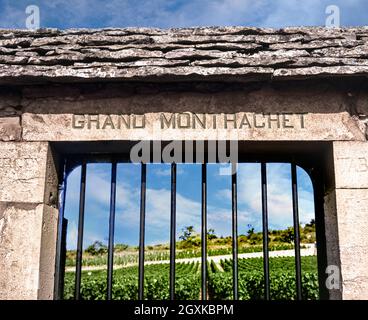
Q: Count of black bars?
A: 8